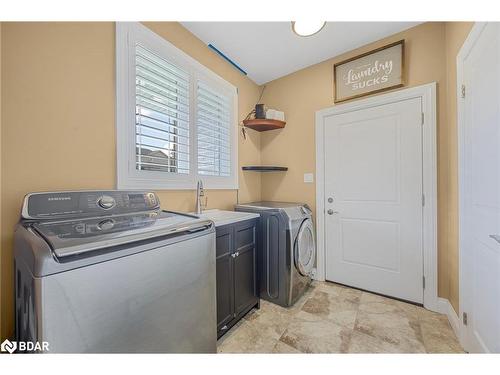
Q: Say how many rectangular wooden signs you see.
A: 1